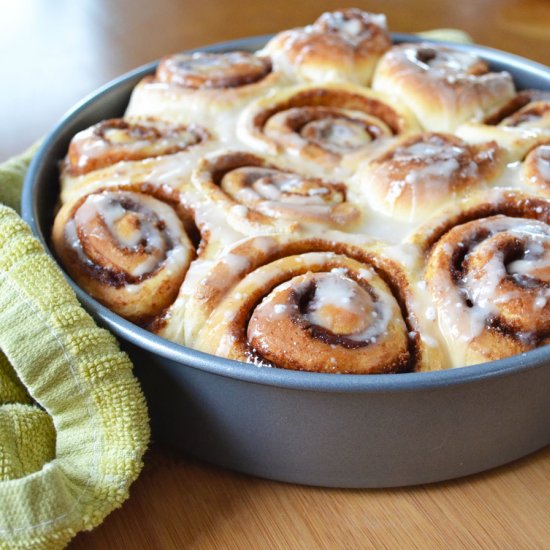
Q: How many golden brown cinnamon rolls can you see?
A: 12